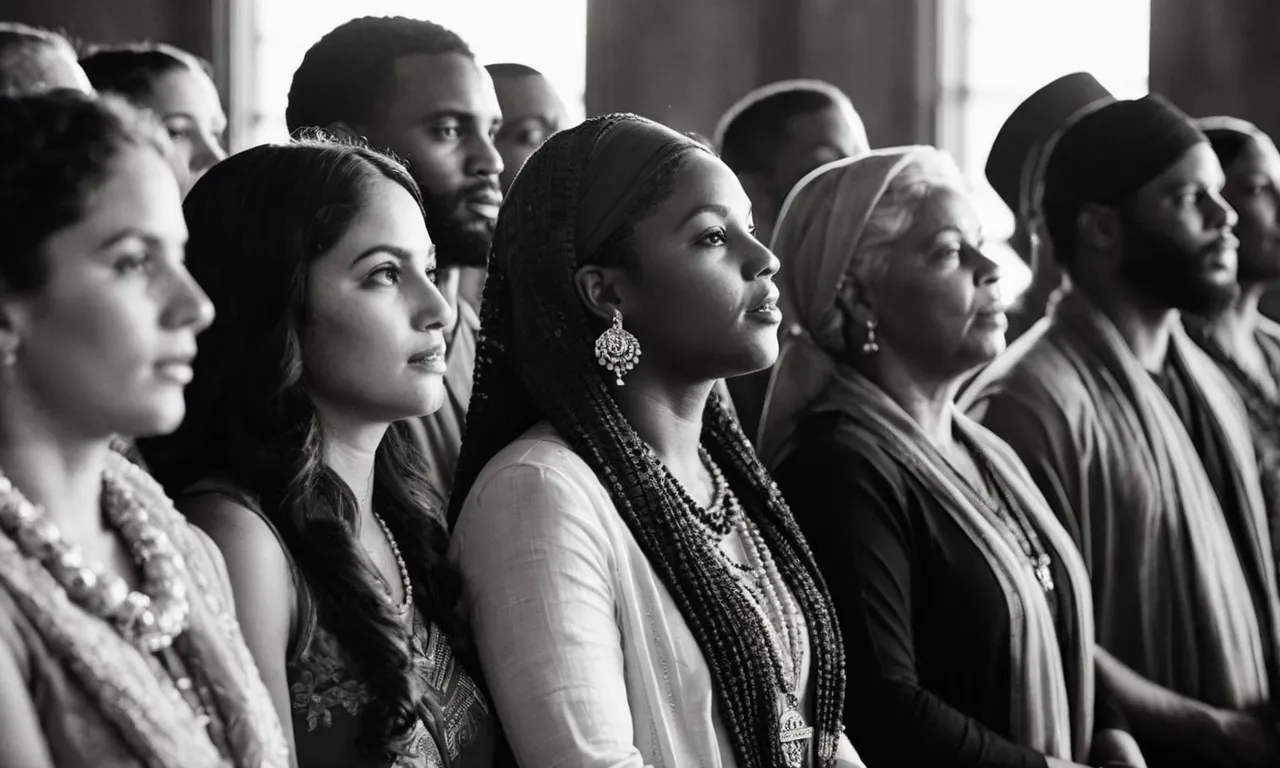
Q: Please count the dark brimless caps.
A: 2